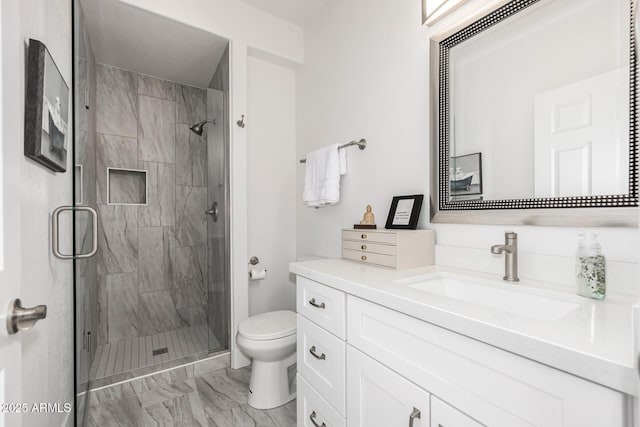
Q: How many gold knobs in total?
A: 3